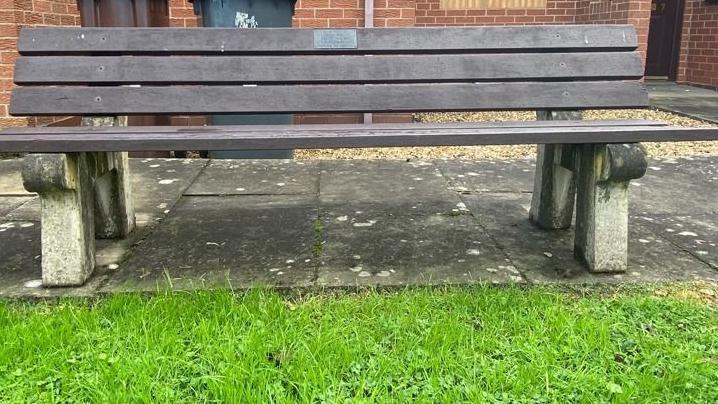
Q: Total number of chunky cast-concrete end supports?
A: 2